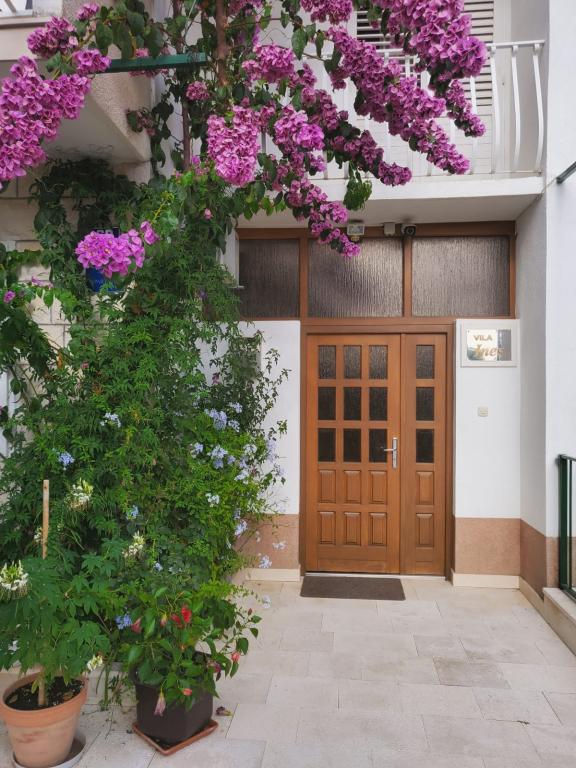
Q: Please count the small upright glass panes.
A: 12